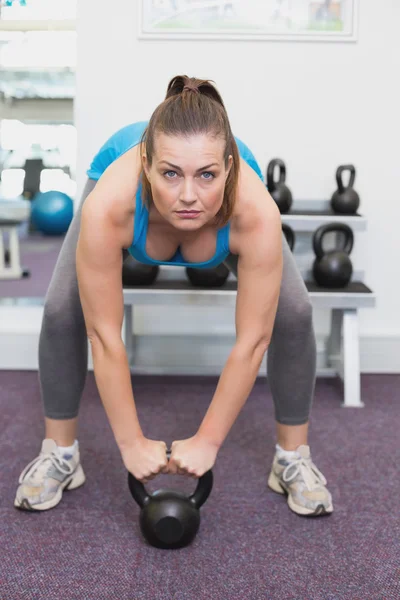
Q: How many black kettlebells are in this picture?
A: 7